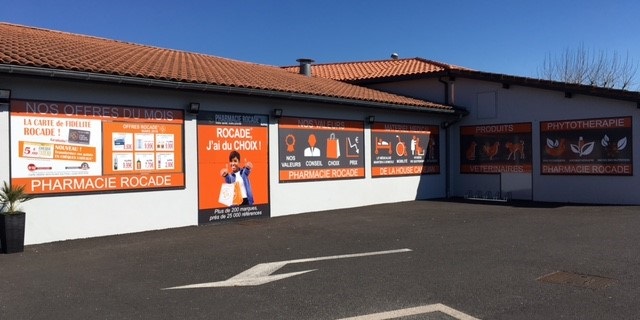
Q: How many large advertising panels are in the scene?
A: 6